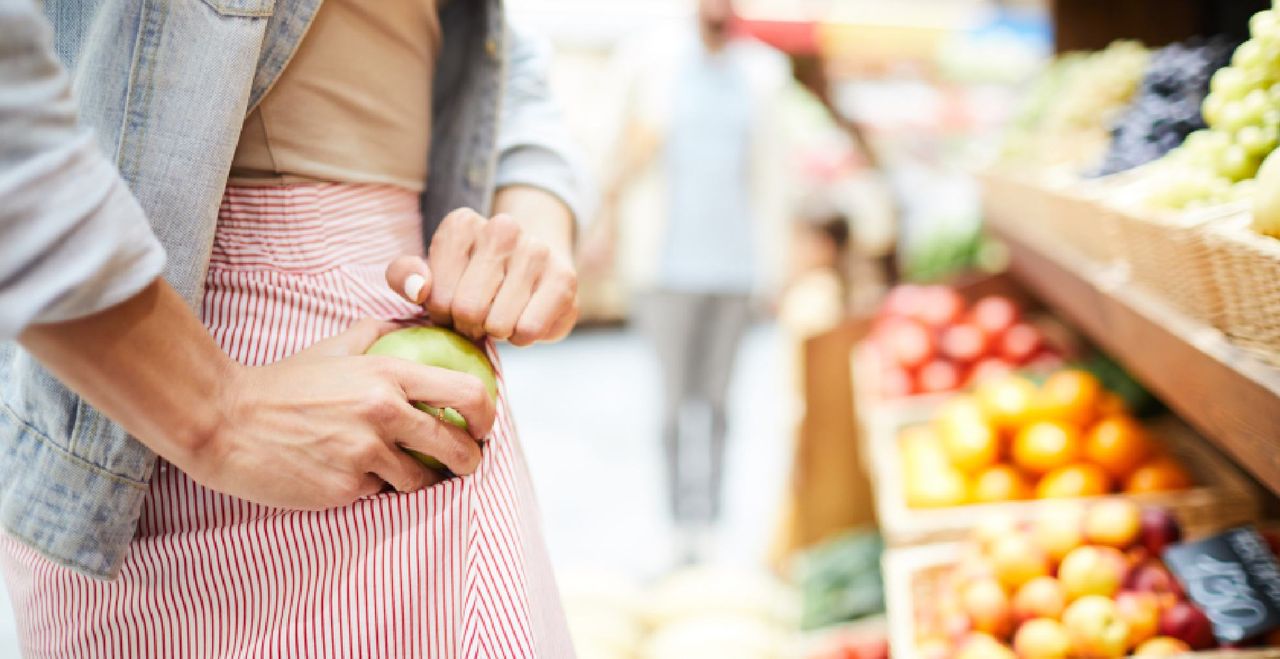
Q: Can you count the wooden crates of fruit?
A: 3